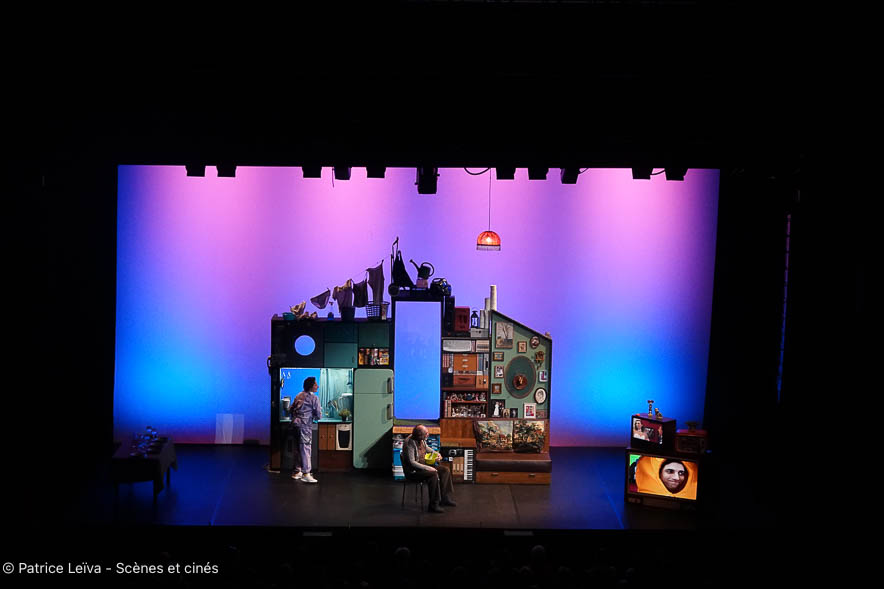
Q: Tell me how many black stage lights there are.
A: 11